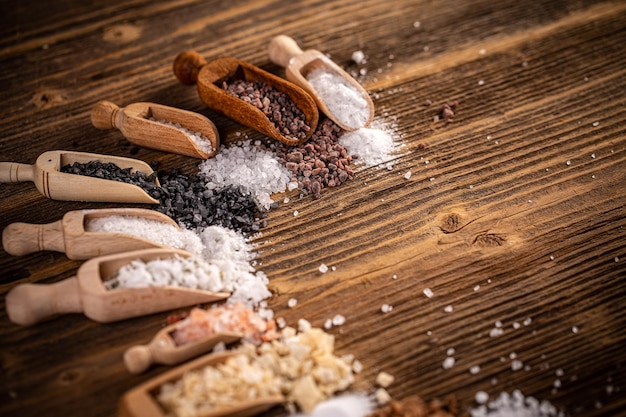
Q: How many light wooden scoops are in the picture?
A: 7